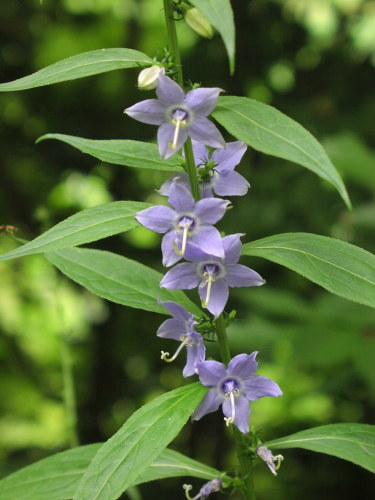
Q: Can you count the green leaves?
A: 10